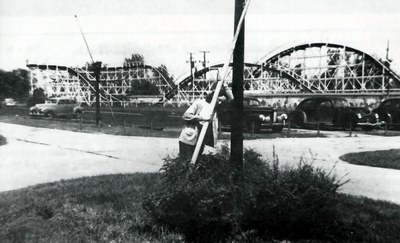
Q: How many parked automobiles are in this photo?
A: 4